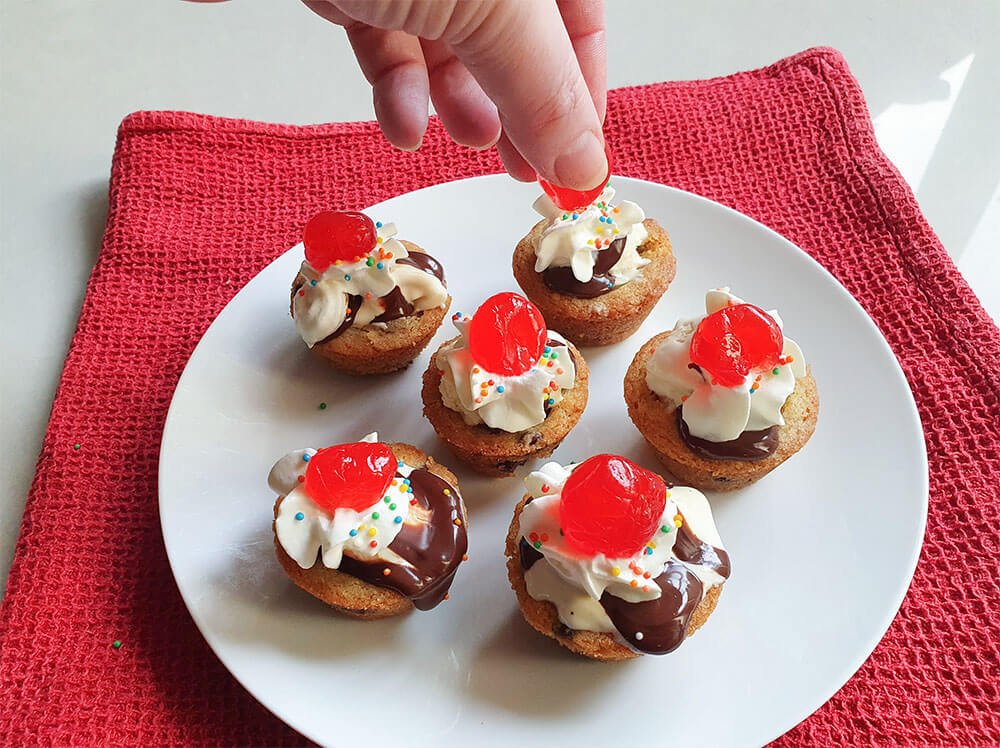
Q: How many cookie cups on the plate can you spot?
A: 6